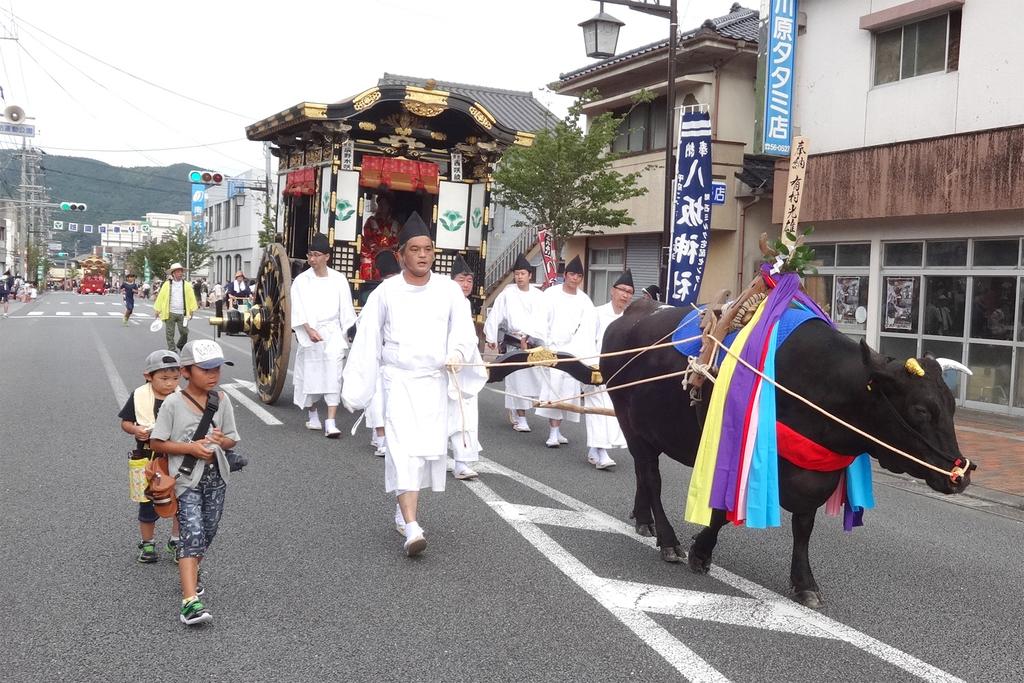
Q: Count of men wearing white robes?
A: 7